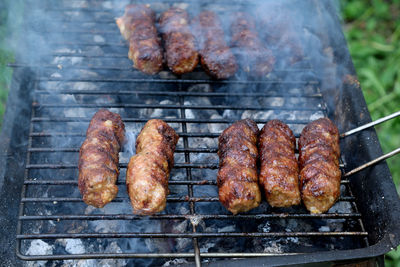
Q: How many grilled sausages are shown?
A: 10